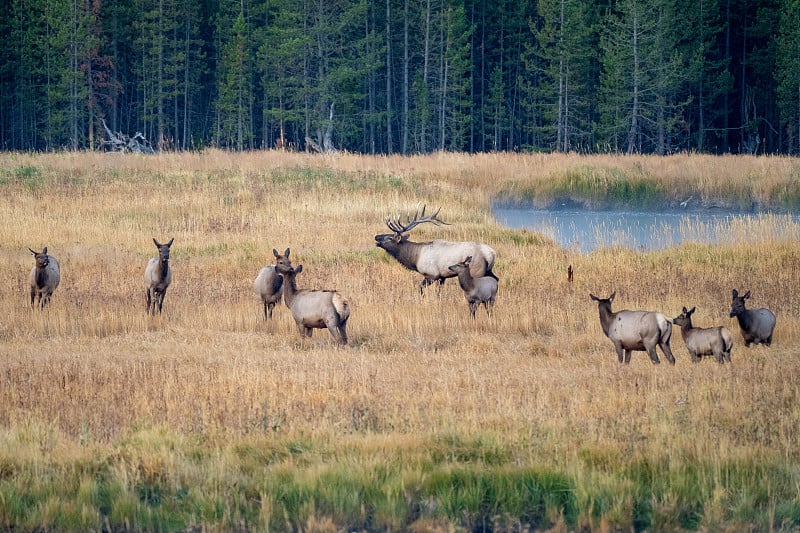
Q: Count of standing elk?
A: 9